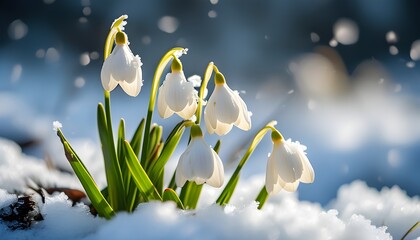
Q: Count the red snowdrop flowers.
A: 0